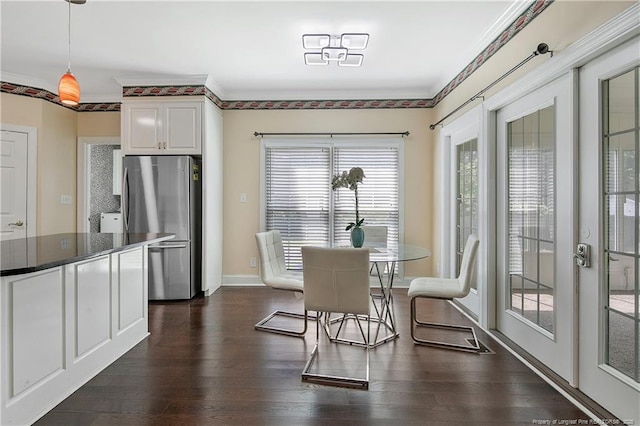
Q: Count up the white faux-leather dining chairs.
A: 4